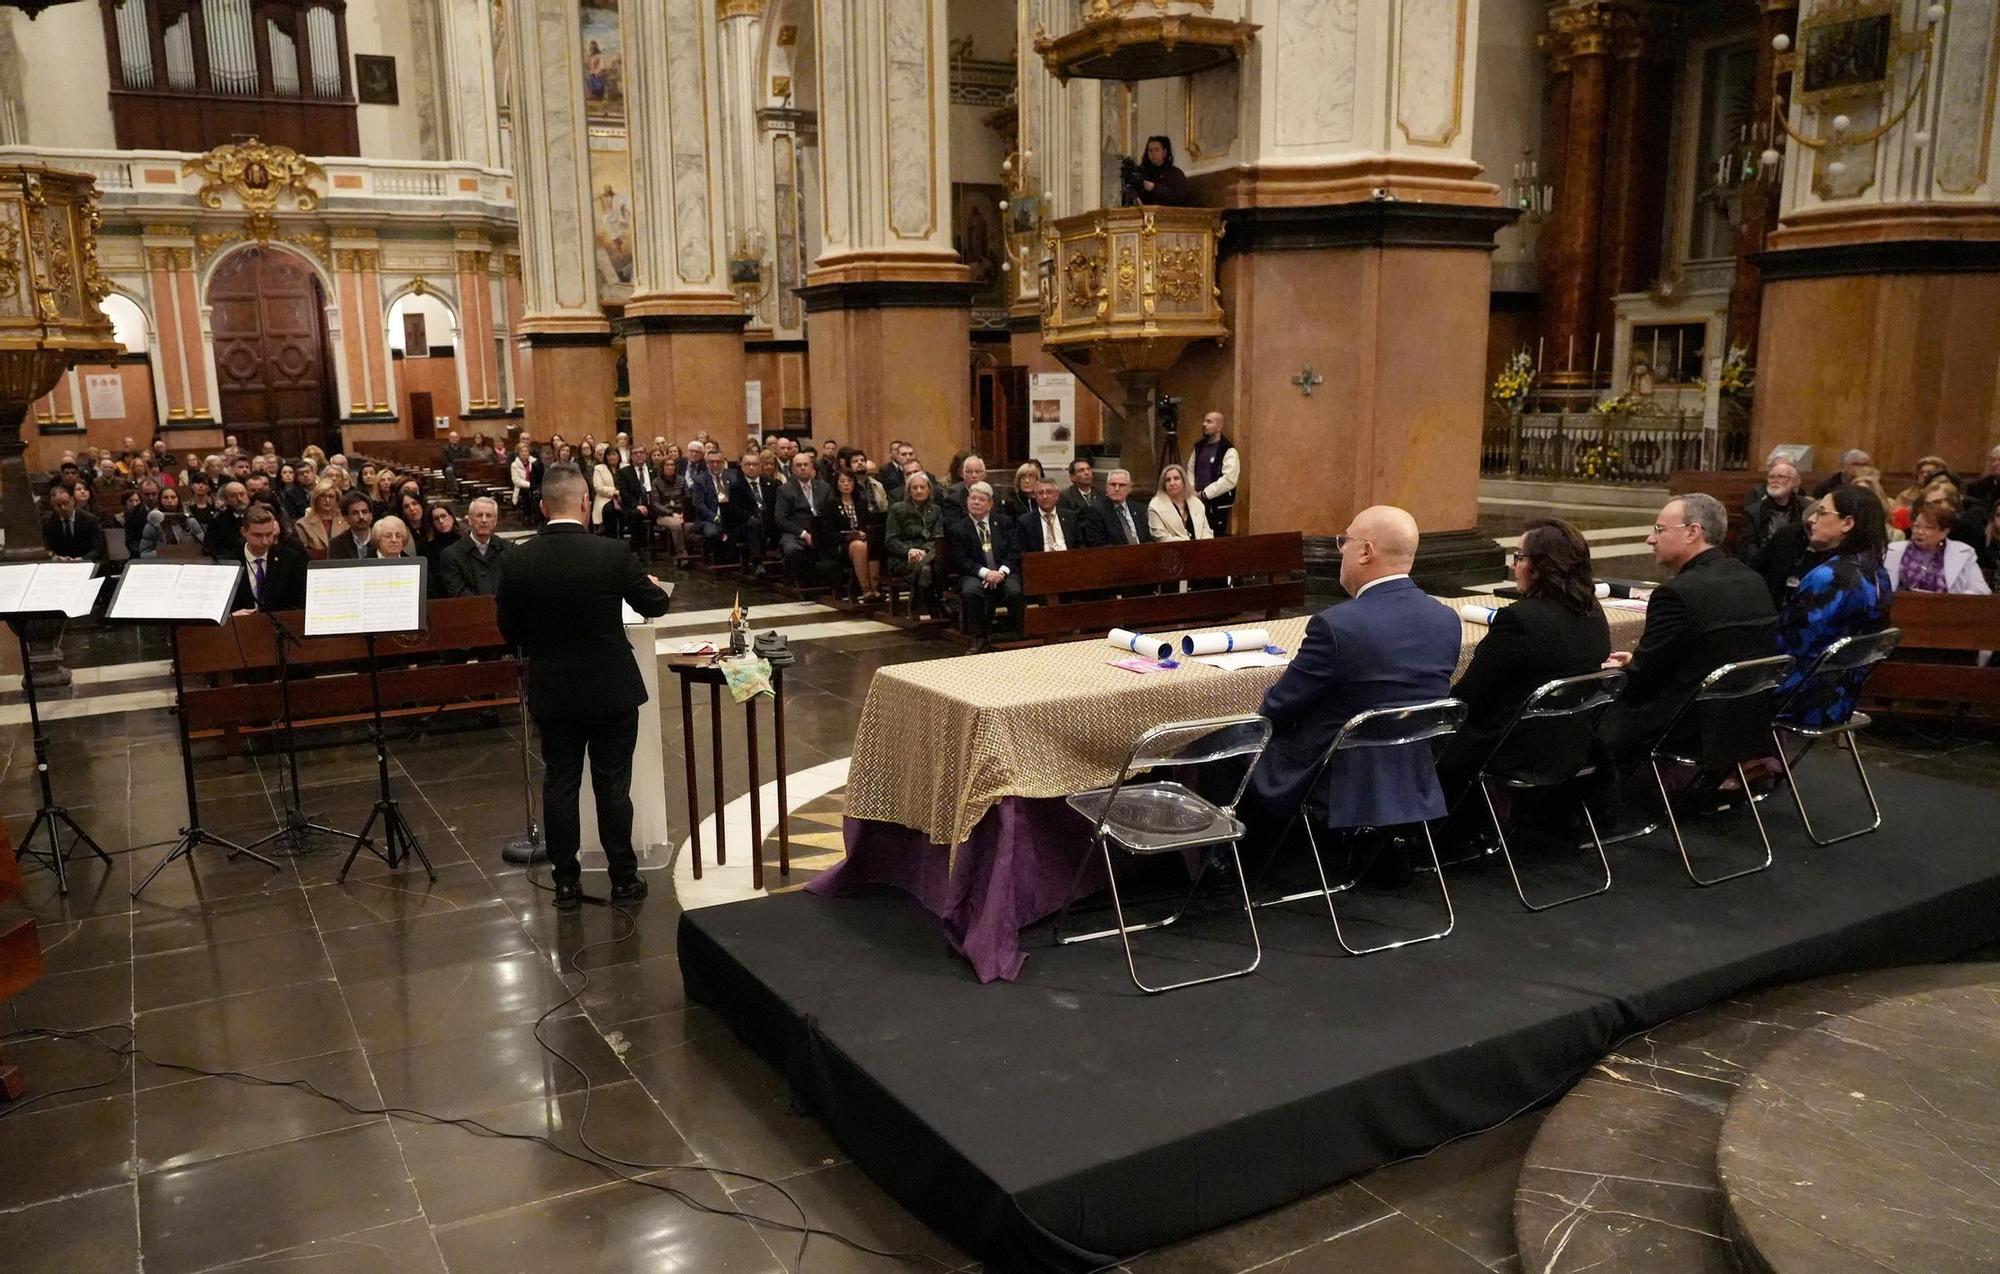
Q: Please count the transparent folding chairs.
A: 5